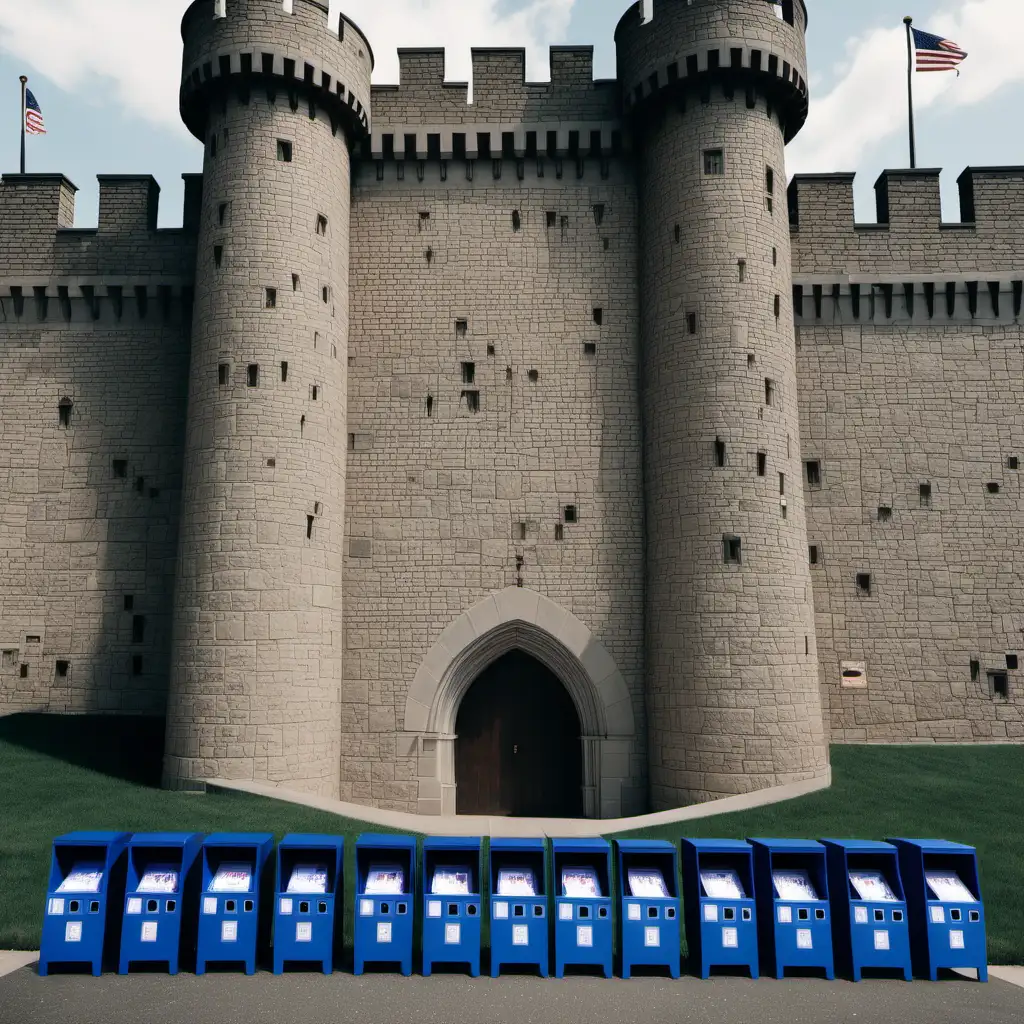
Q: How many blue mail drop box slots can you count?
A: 13